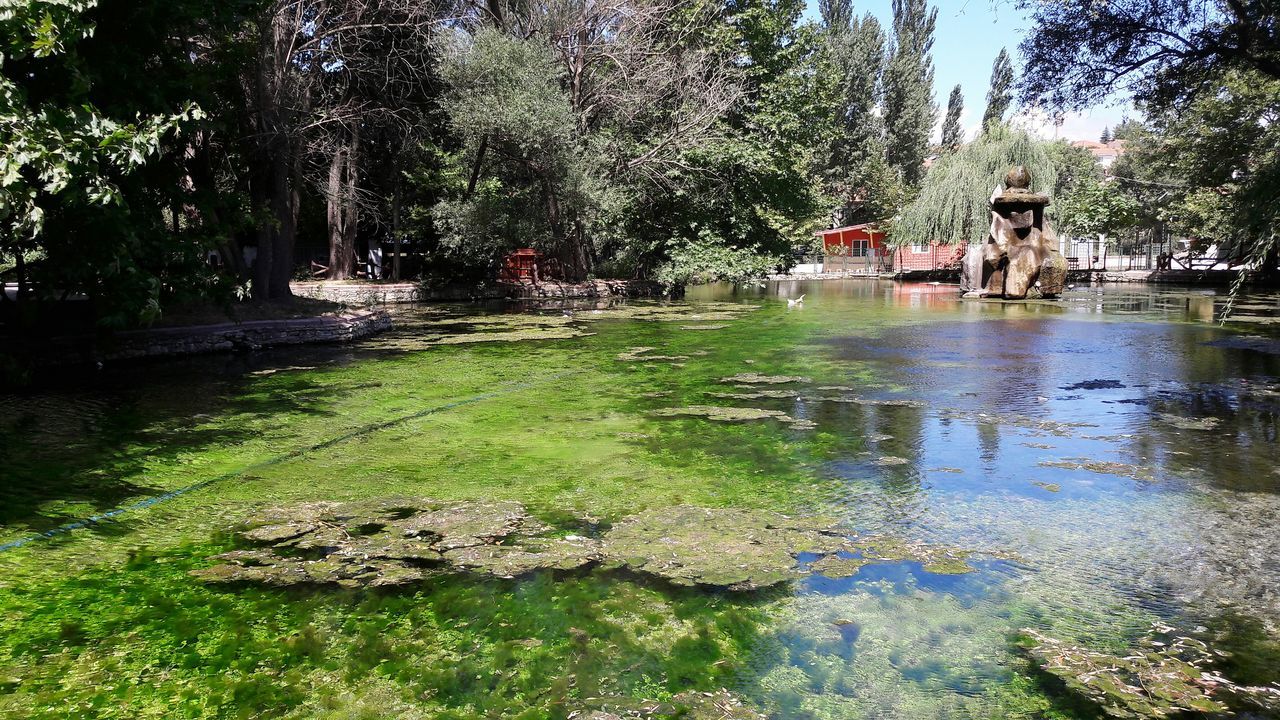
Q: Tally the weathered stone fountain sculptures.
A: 1